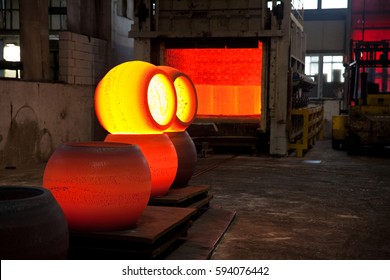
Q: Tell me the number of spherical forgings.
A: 6